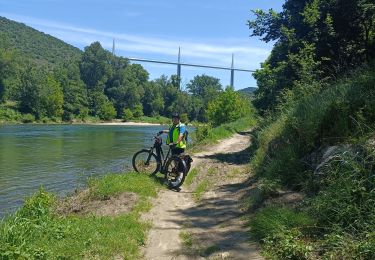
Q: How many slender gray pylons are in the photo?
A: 3